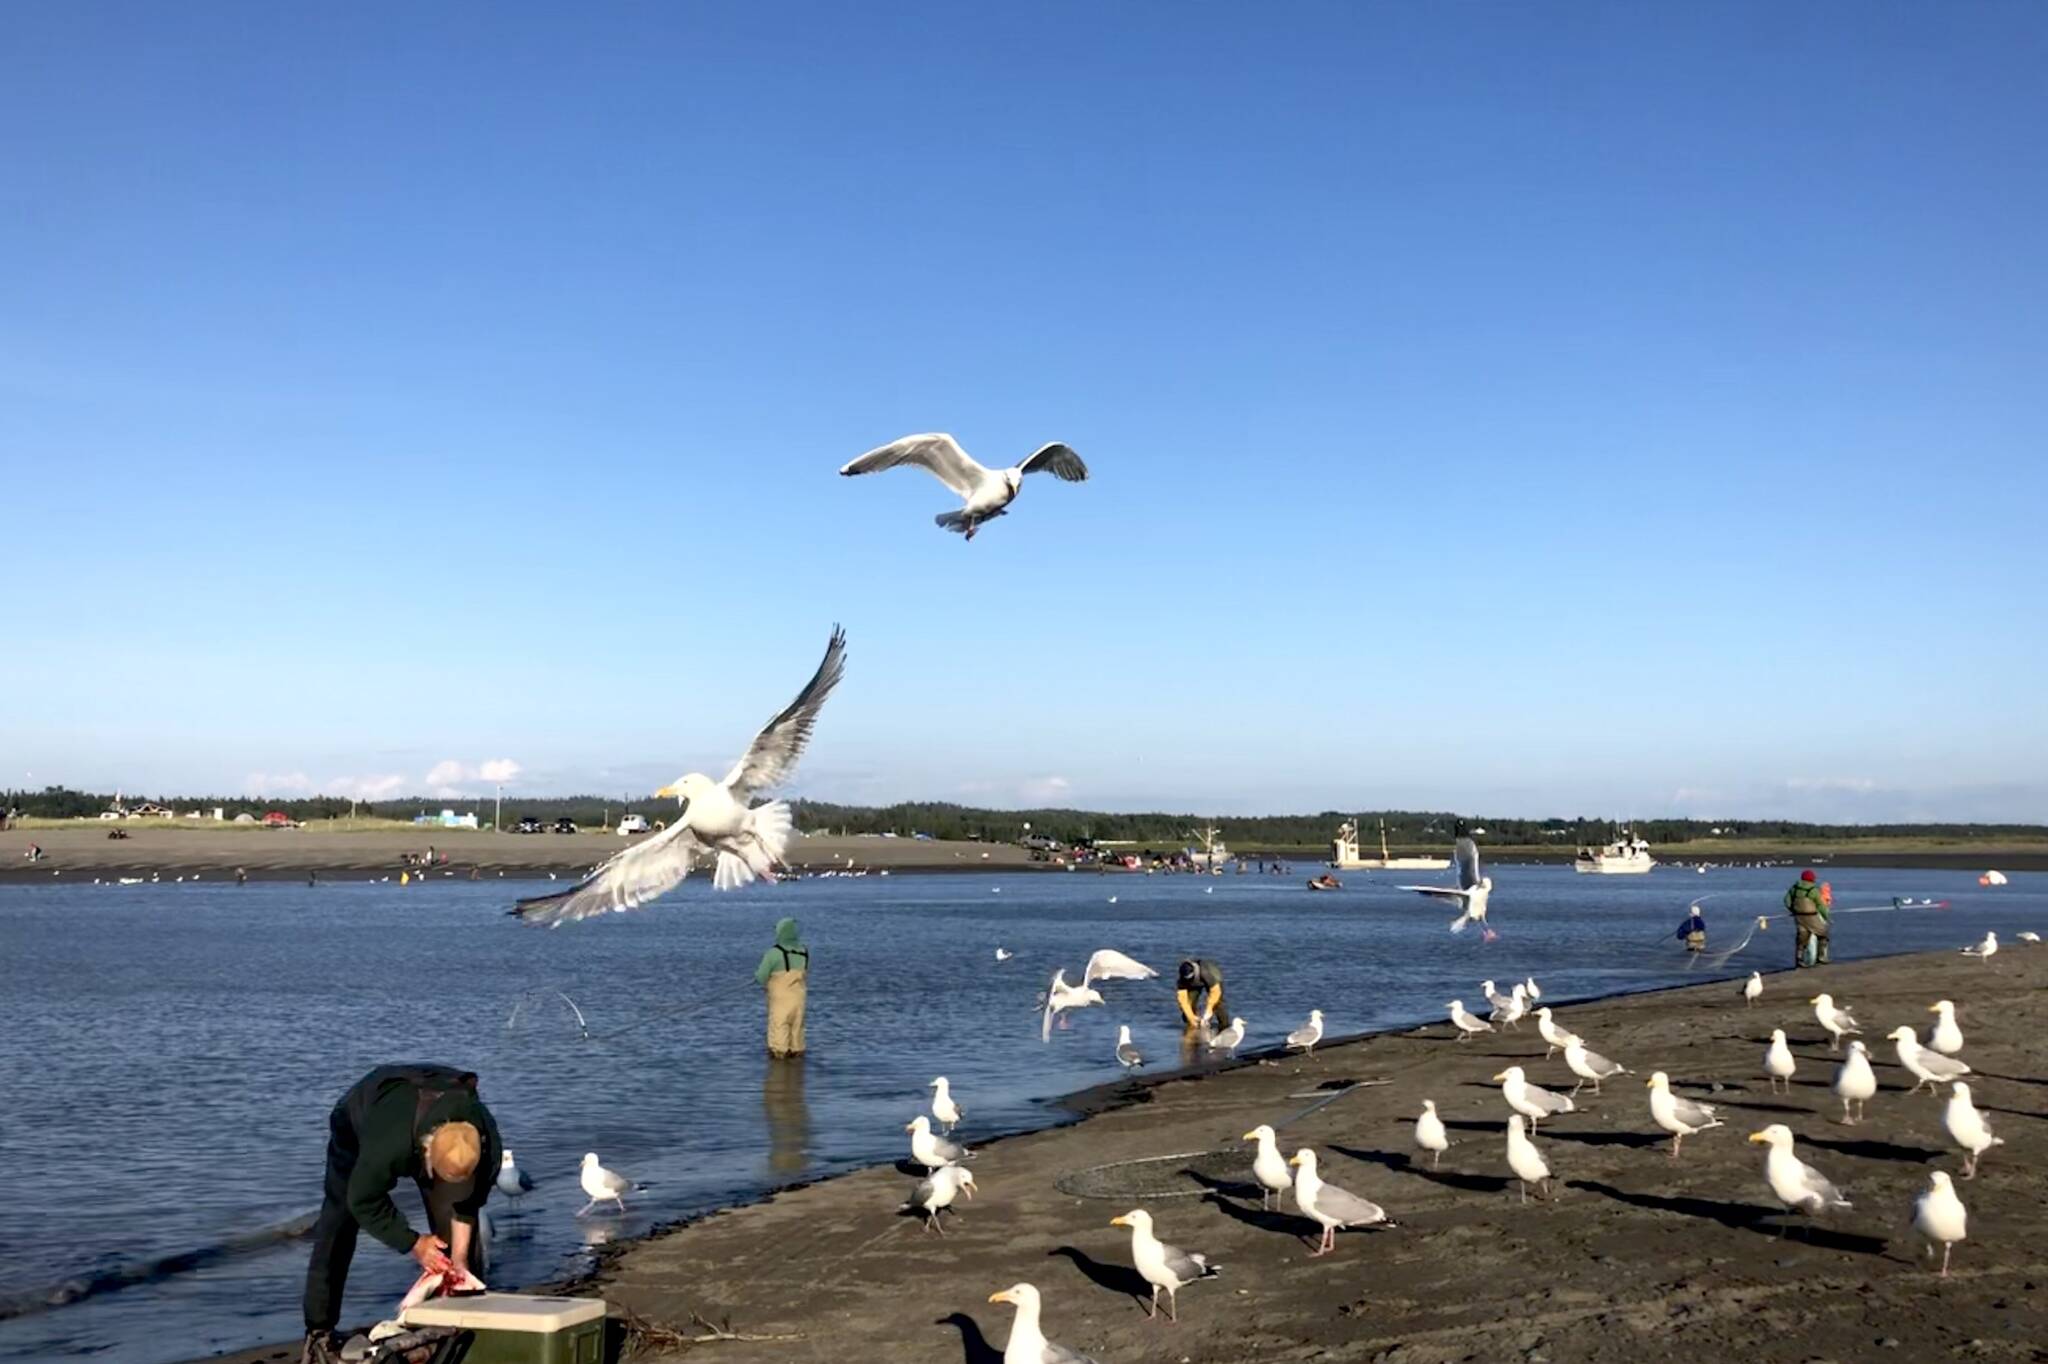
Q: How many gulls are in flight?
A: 4